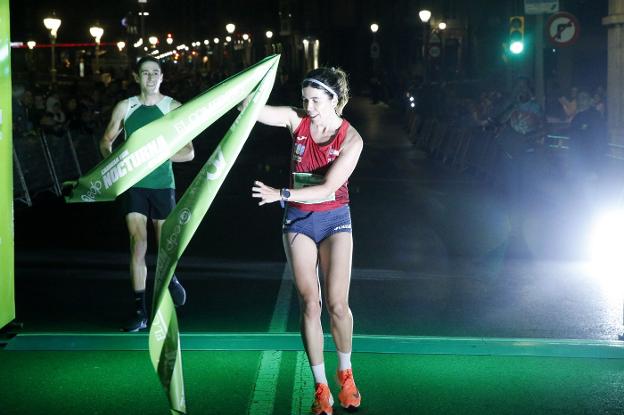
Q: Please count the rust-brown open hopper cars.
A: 0